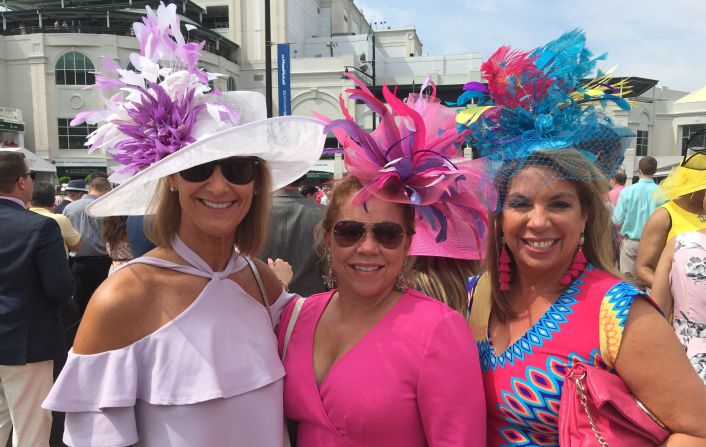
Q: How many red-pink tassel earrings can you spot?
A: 2